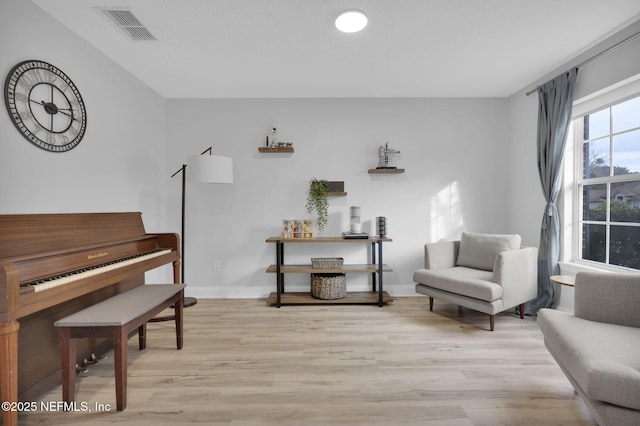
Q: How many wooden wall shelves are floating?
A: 3